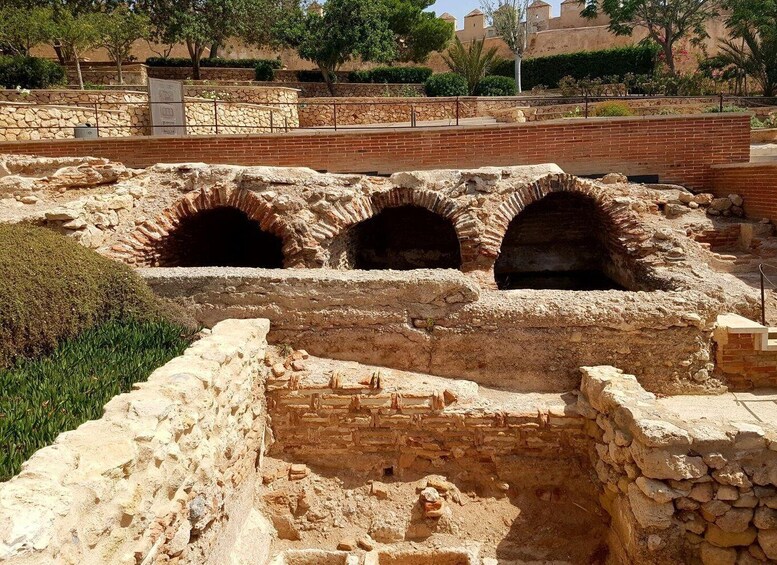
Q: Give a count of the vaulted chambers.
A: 3